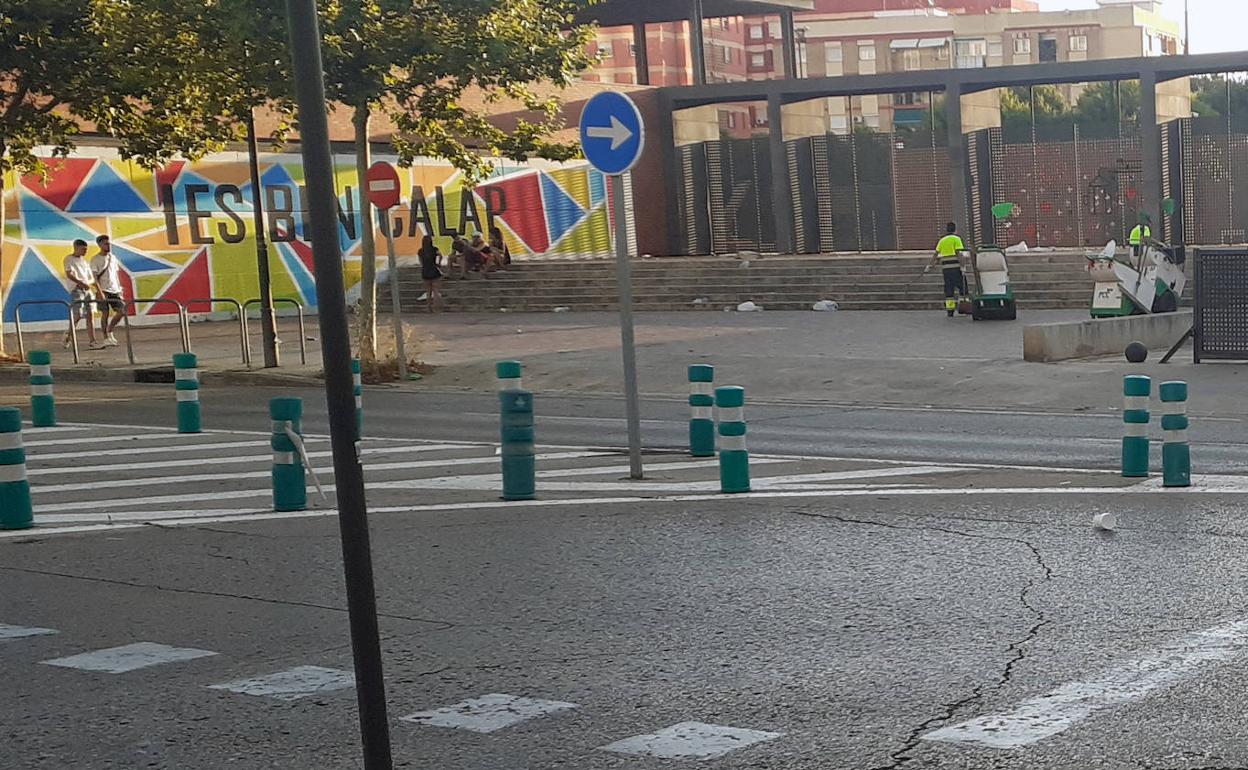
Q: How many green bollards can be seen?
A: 11